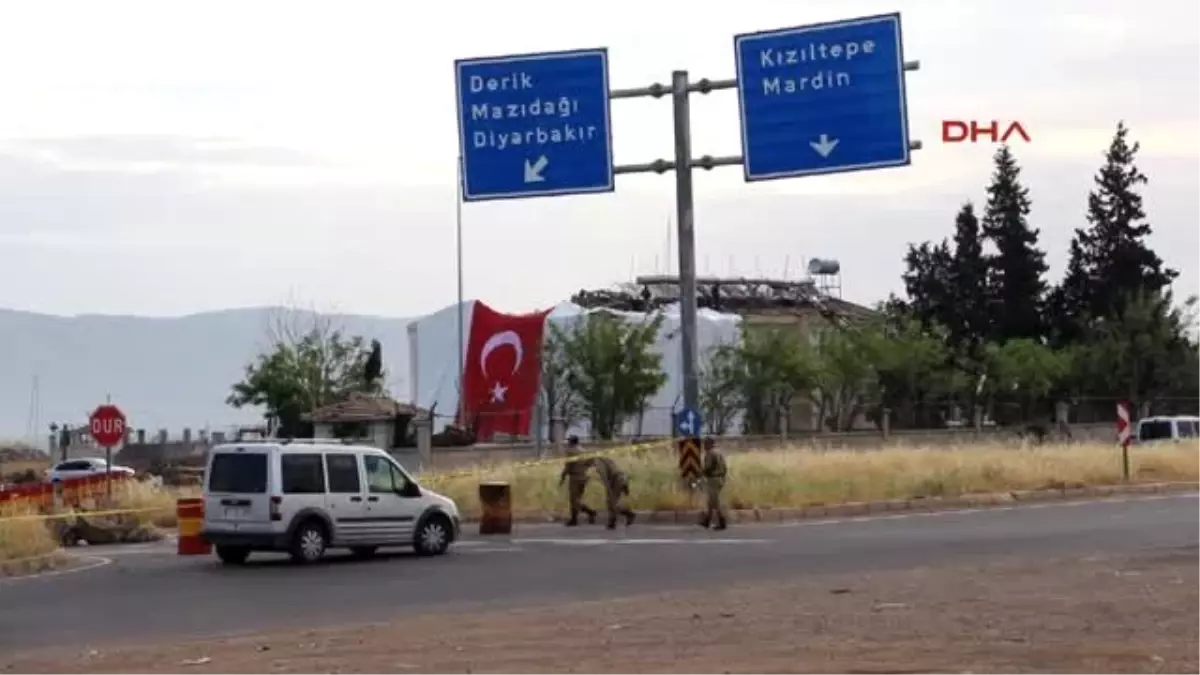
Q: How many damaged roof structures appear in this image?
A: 1